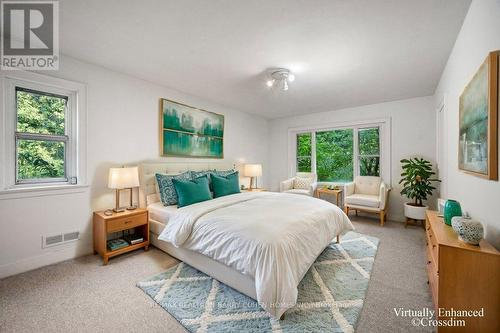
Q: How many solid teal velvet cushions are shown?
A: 2